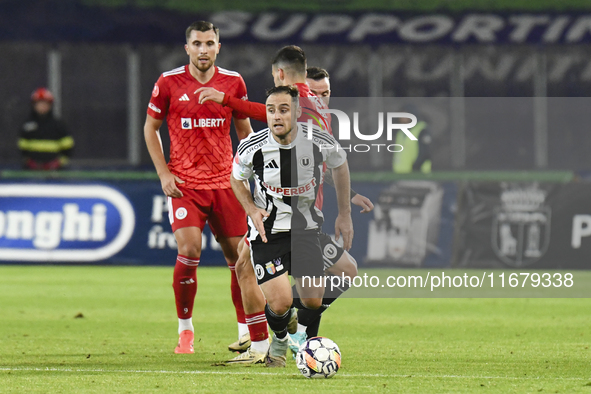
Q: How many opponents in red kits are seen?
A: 2